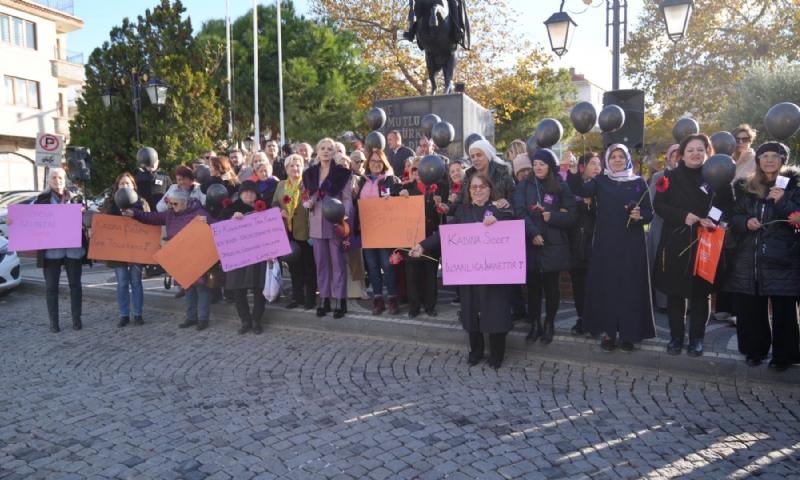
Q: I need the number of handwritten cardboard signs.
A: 6